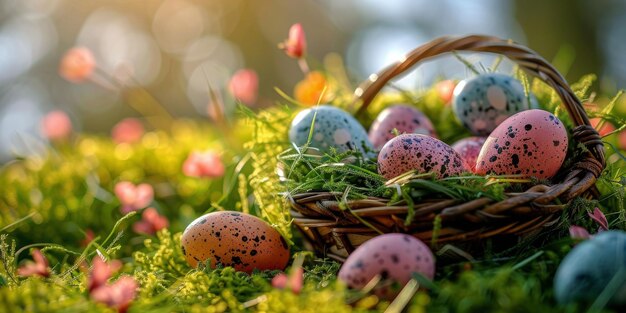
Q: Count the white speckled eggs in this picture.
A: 2